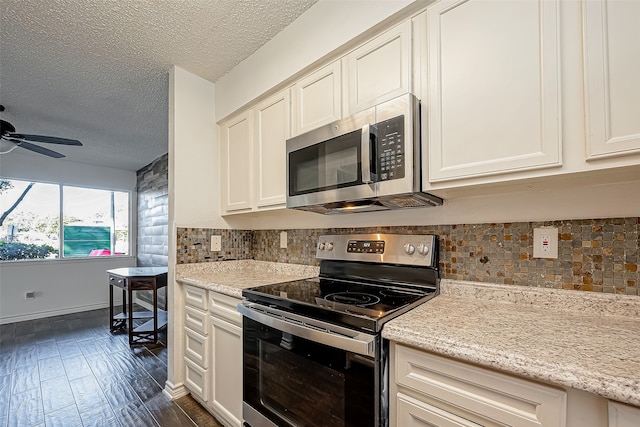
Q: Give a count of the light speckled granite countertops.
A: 2